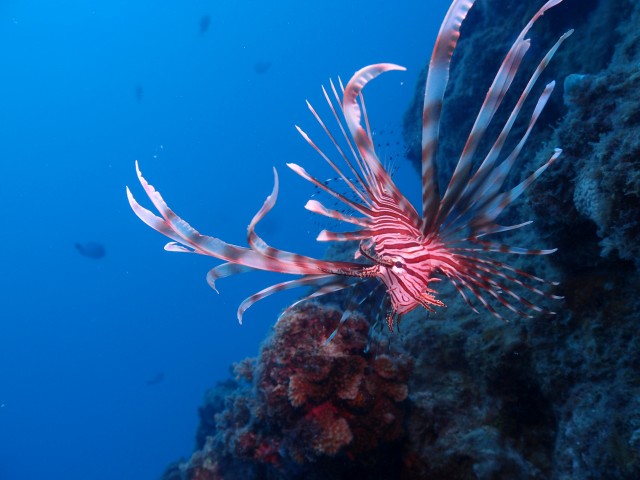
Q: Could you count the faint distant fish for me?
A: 5